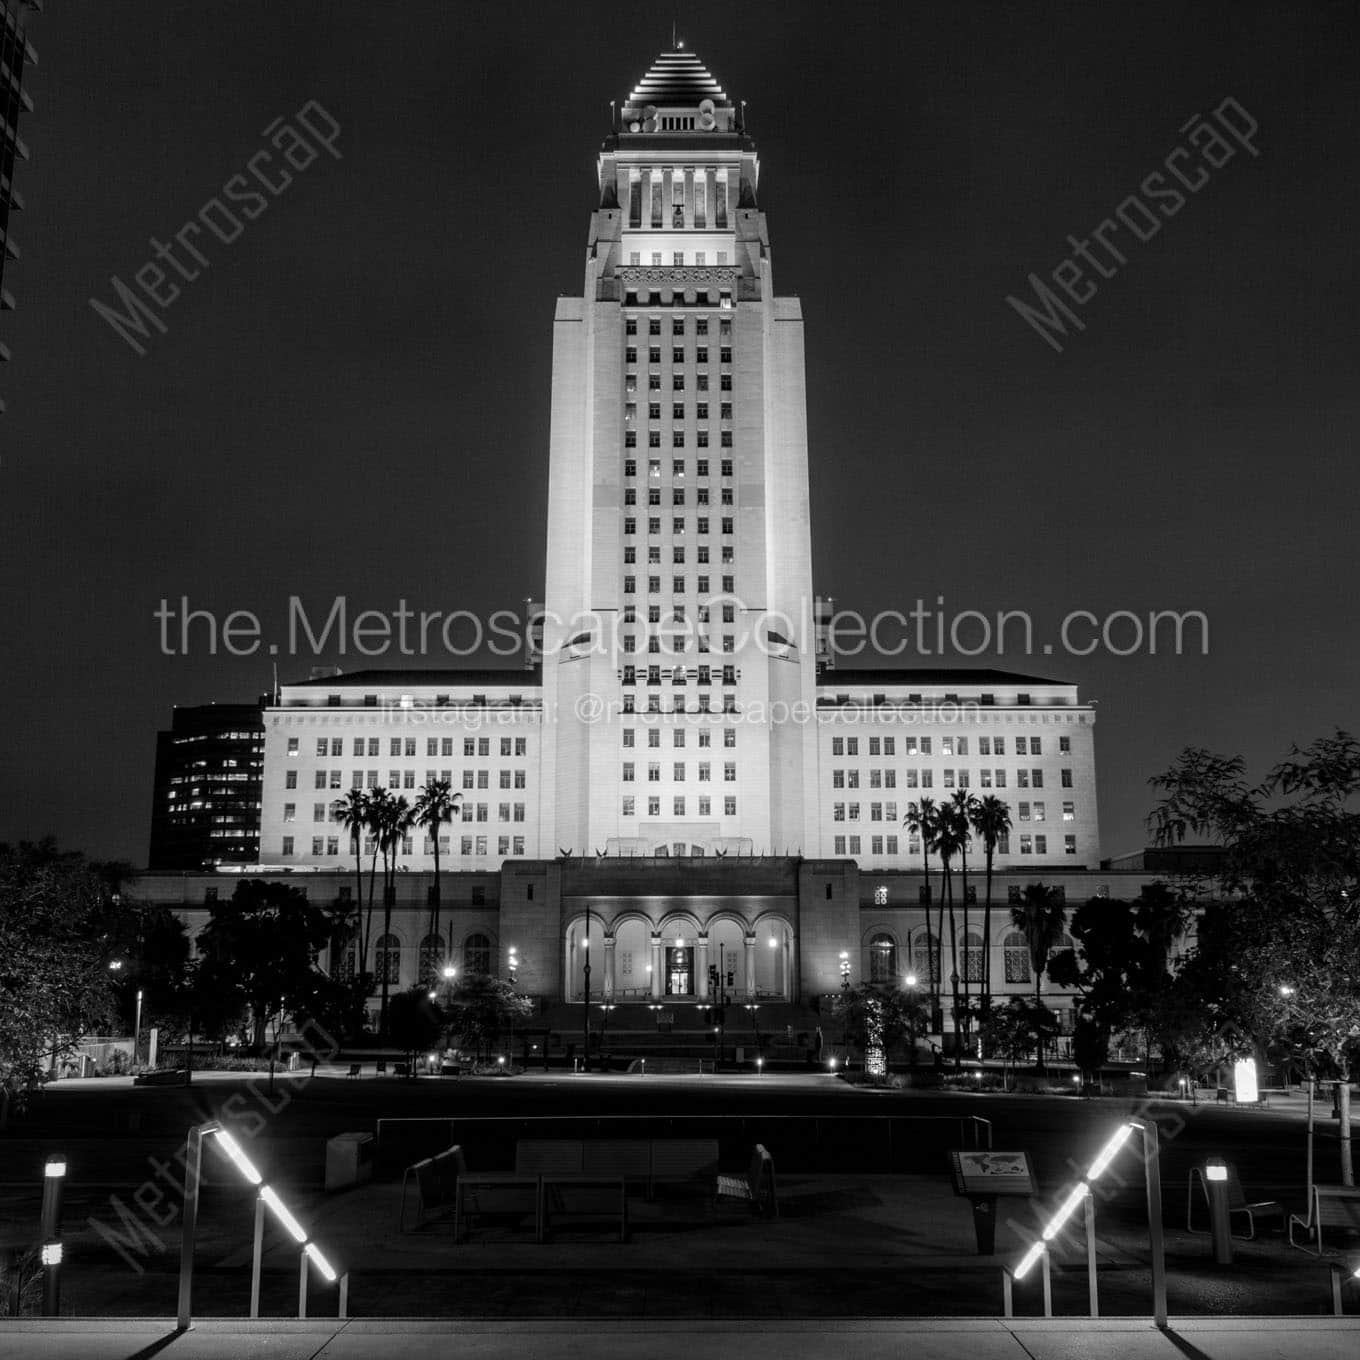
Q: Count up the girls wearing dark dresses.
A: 0